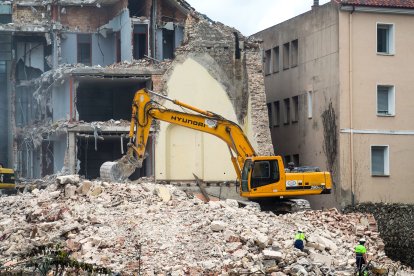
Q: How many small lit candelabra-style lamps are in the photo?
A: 0